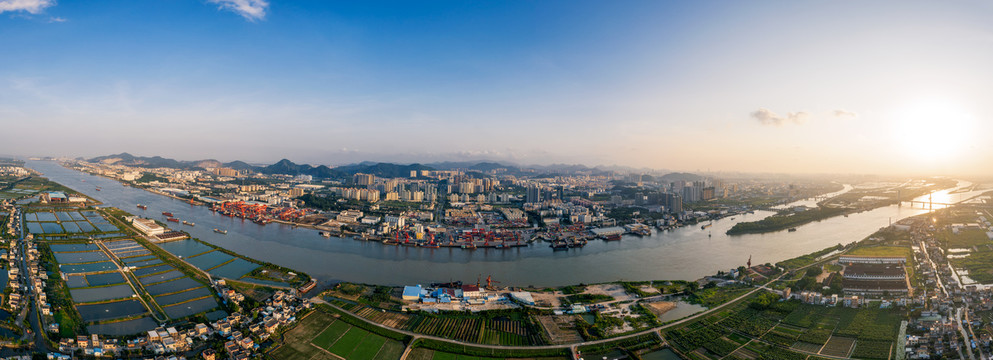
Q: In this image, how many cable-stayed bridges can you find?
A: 1